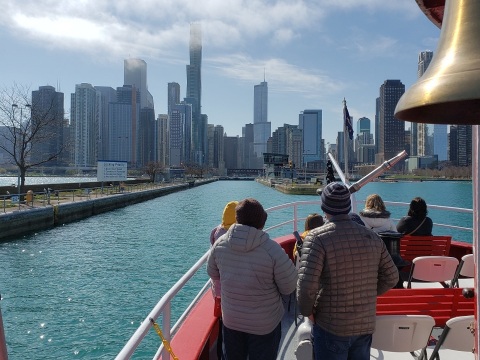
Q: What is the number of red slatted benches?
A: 2